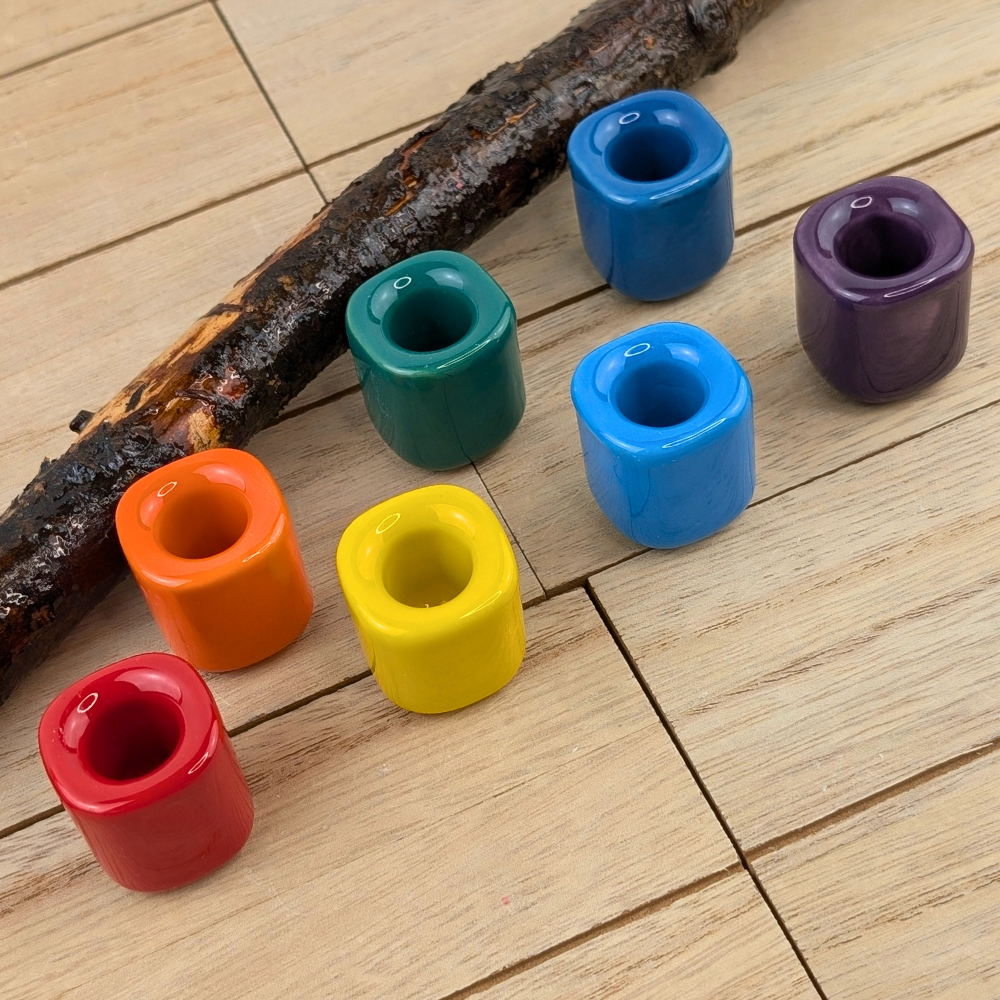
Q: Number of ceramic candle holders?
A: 7